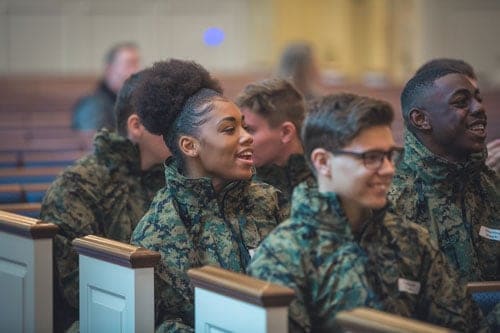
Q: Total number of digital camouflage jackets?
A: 5